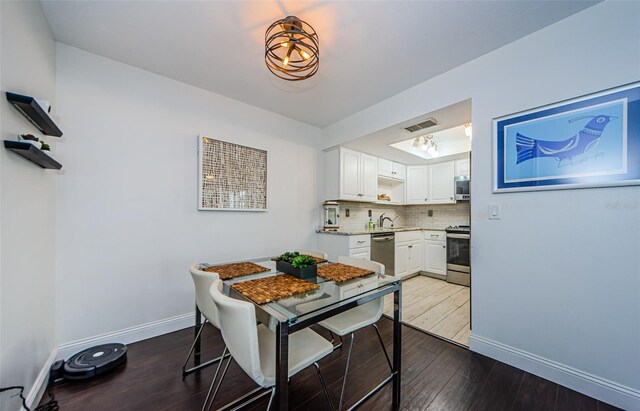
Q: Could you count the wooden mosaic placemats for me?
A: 4